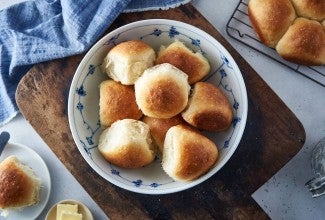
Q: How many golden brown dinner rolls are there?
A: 12